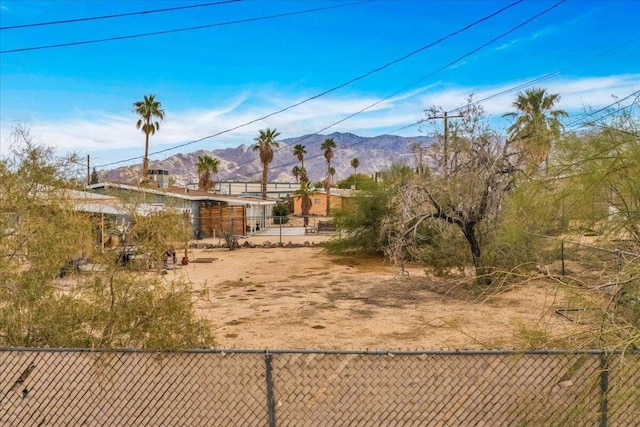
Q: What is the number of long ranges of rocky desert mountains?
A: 1